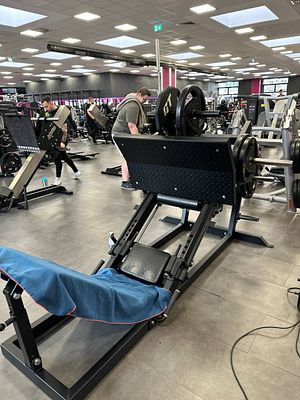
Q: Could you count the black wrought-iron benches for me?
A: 0